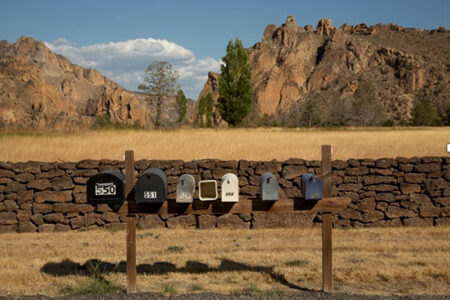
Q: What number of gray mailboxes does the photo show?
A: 2